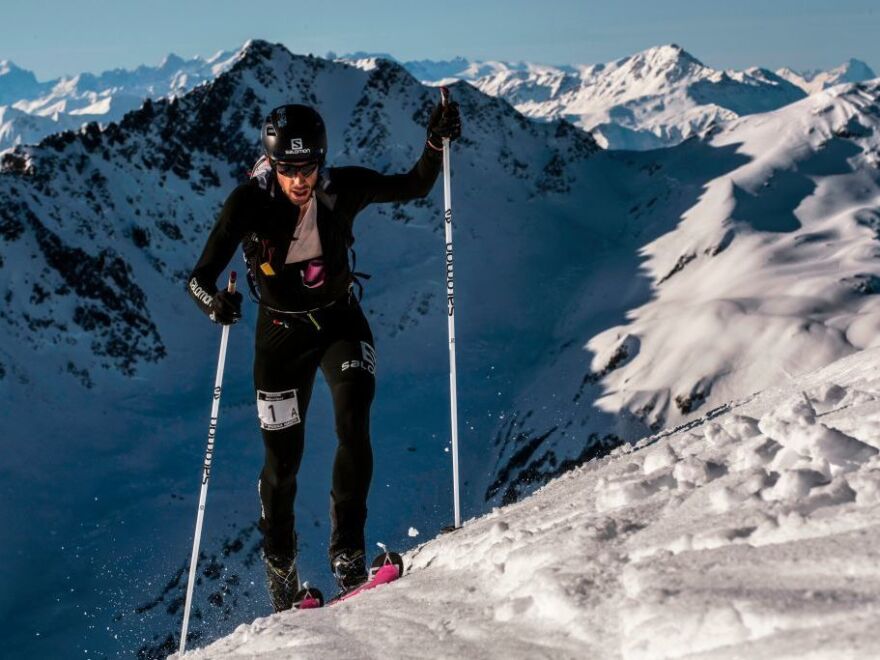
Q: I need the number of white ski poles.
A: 2